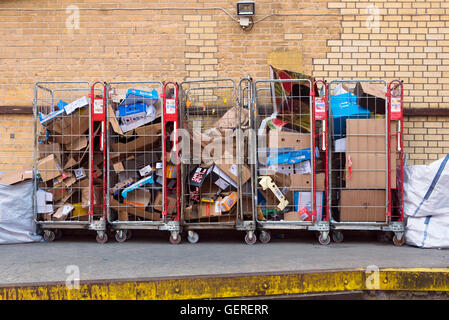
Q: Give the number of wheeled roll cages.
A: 5